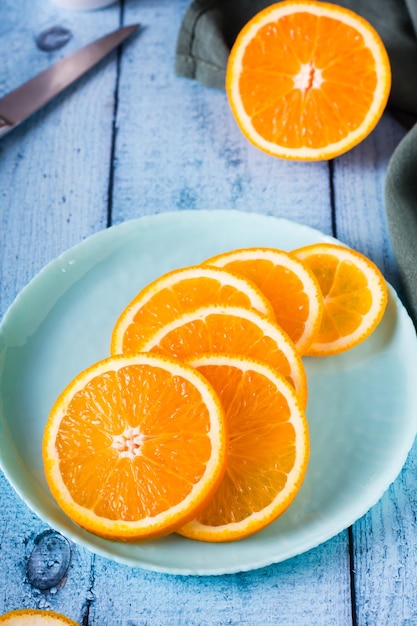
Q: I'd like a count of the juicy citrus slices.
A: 6